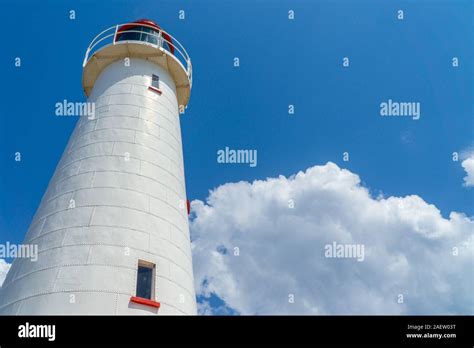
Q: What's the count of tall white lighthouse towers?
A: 1